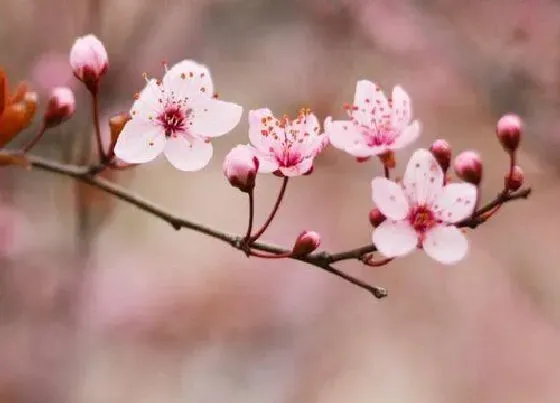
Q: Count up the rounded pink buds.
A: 9